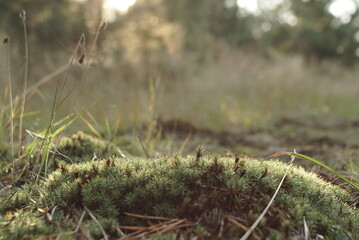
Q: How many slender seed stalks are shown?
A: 4